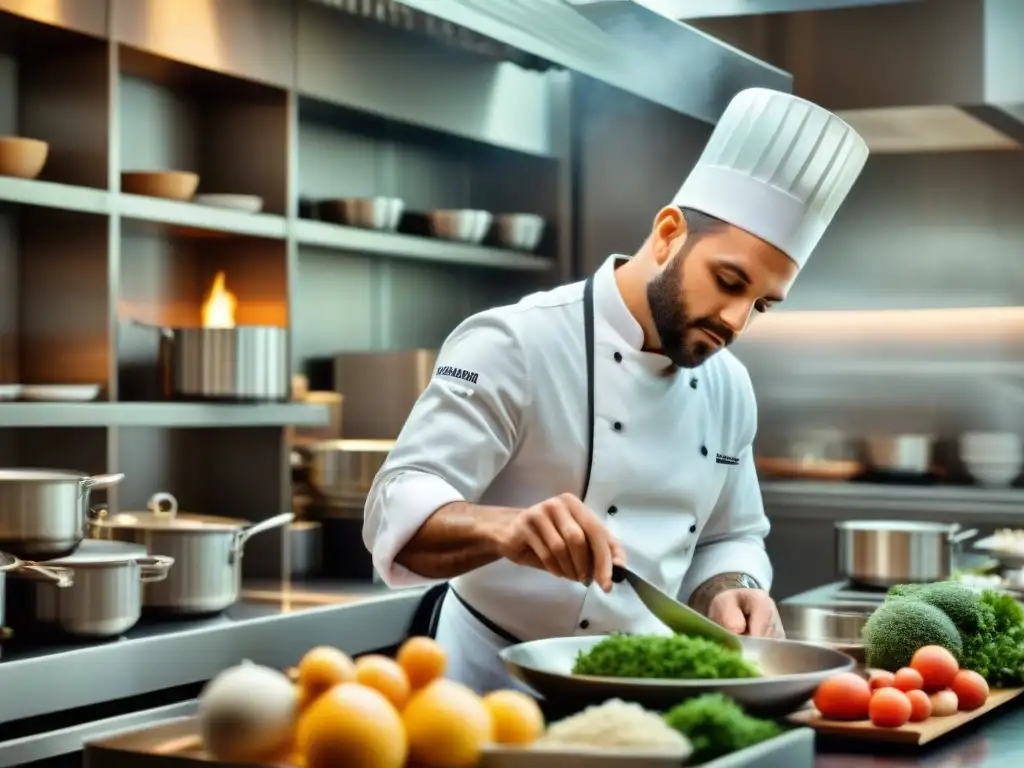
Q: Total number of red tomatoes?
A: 7